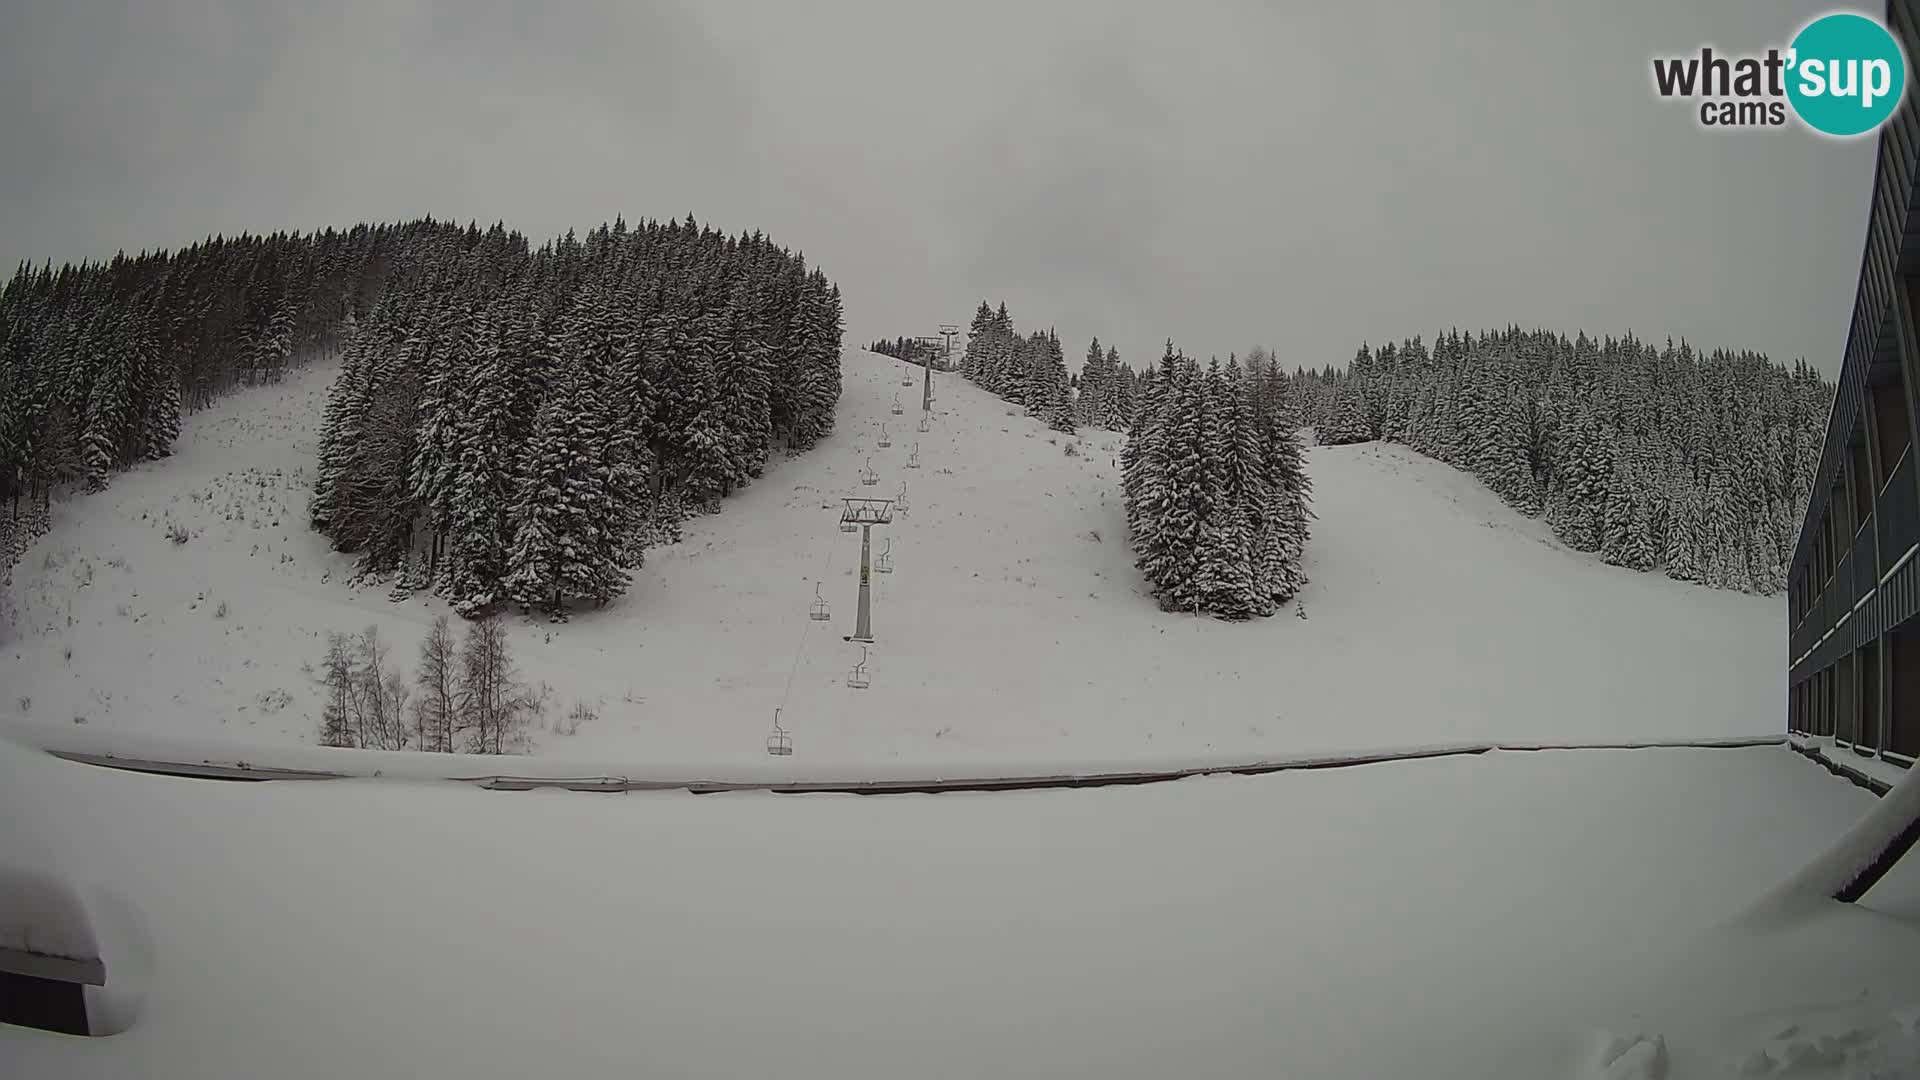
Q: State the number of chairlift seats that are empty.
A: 13